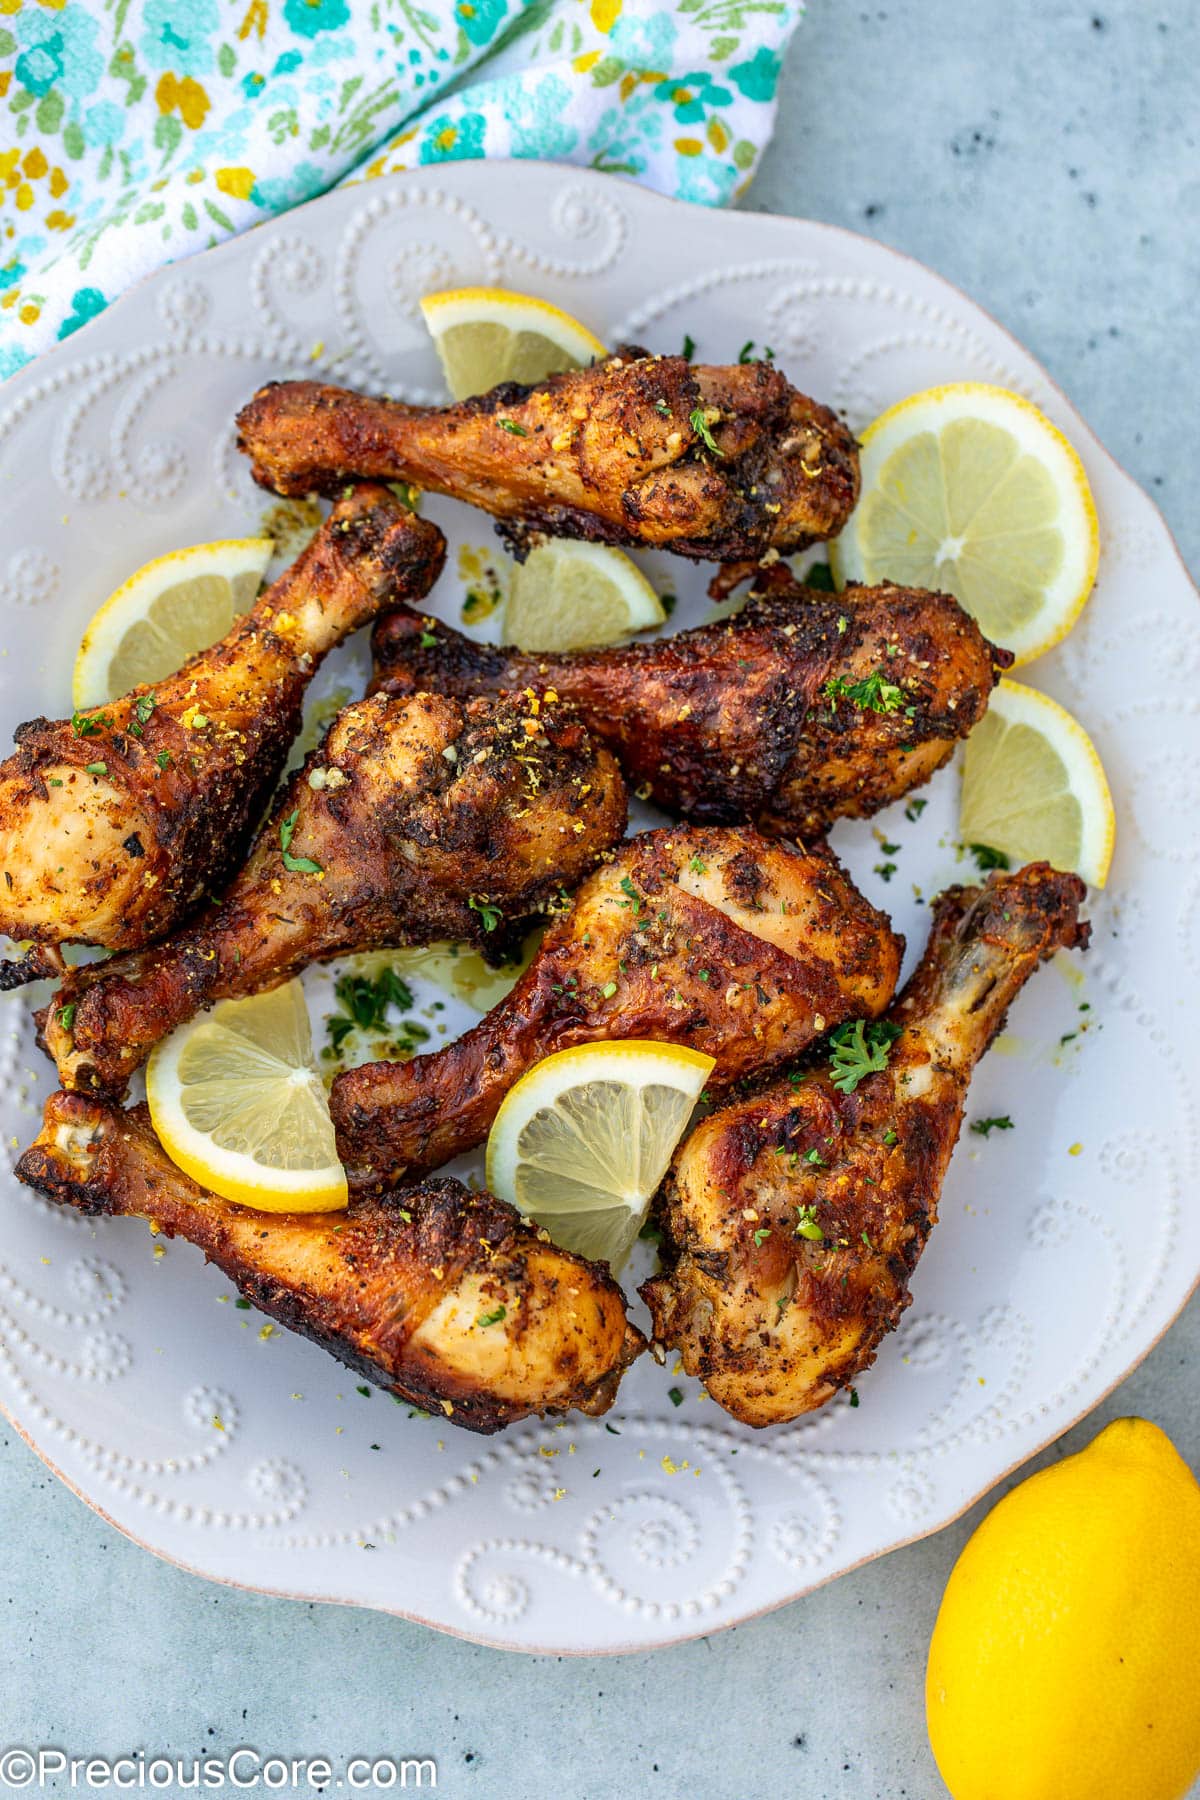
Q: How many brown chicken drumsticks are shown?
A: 7